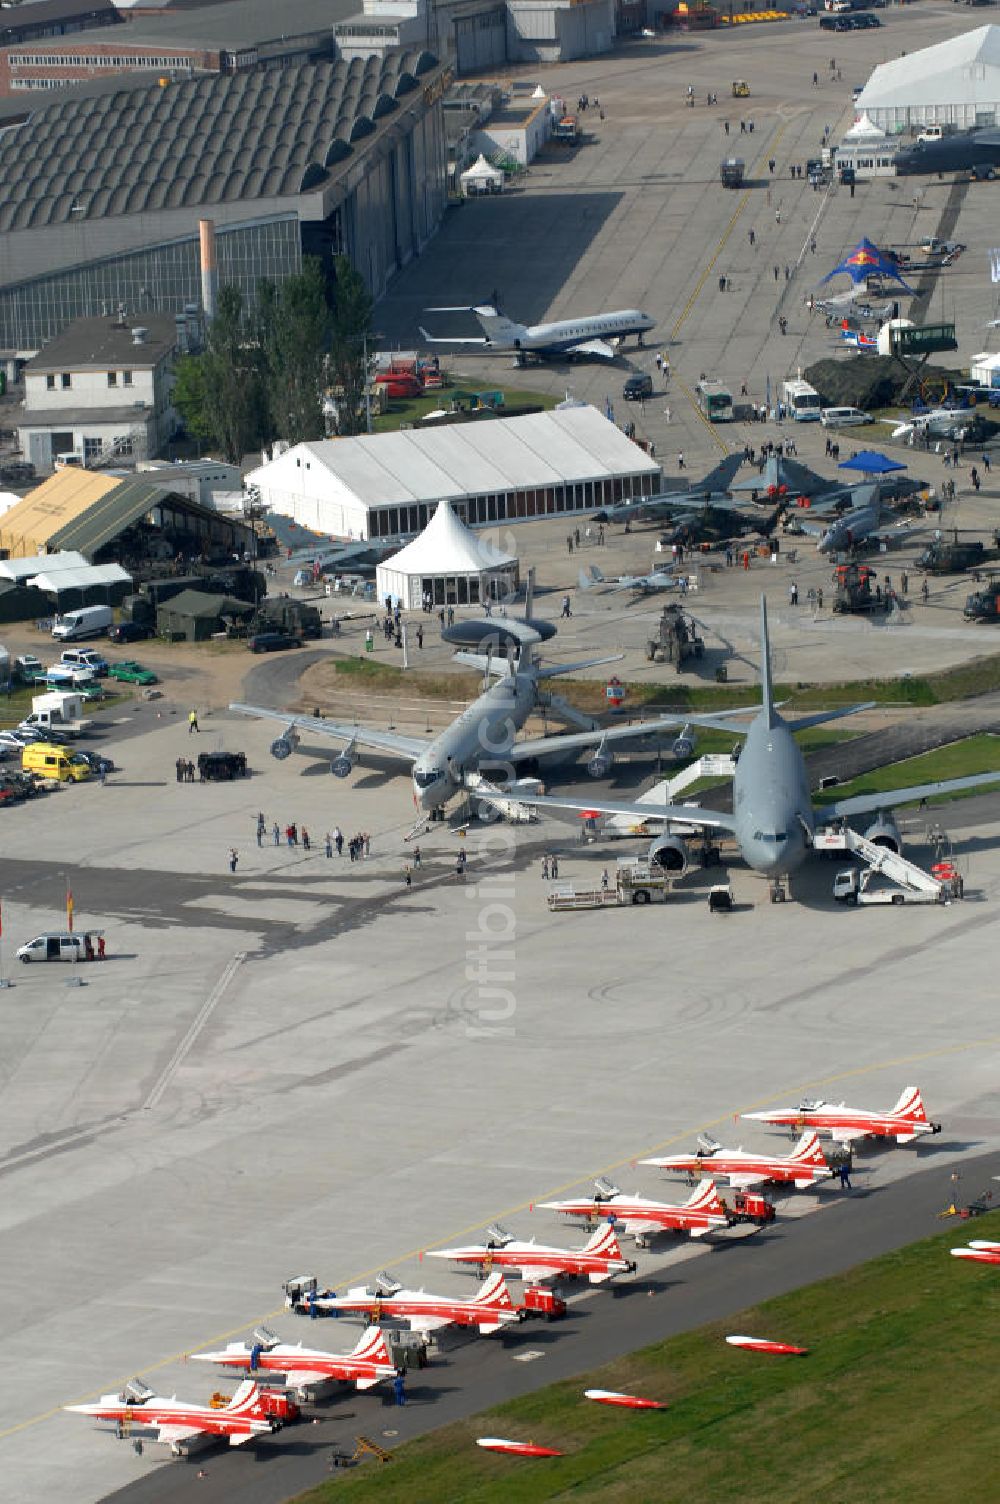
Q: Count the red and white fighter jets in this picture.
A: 7